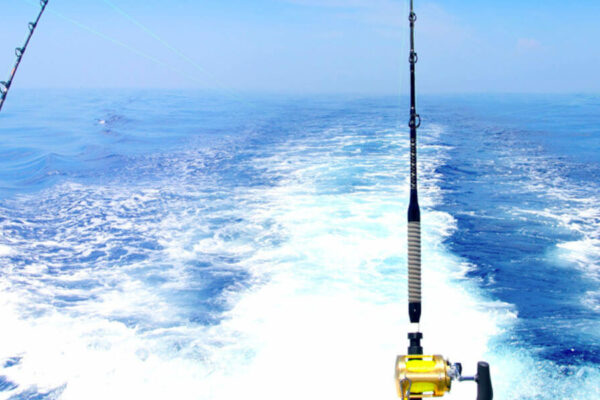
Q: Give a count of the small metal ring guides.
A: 7